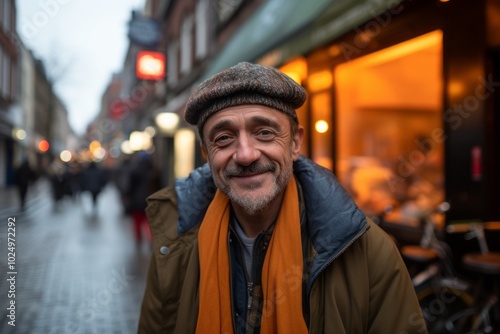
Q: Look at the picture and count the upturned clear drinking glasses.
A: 0